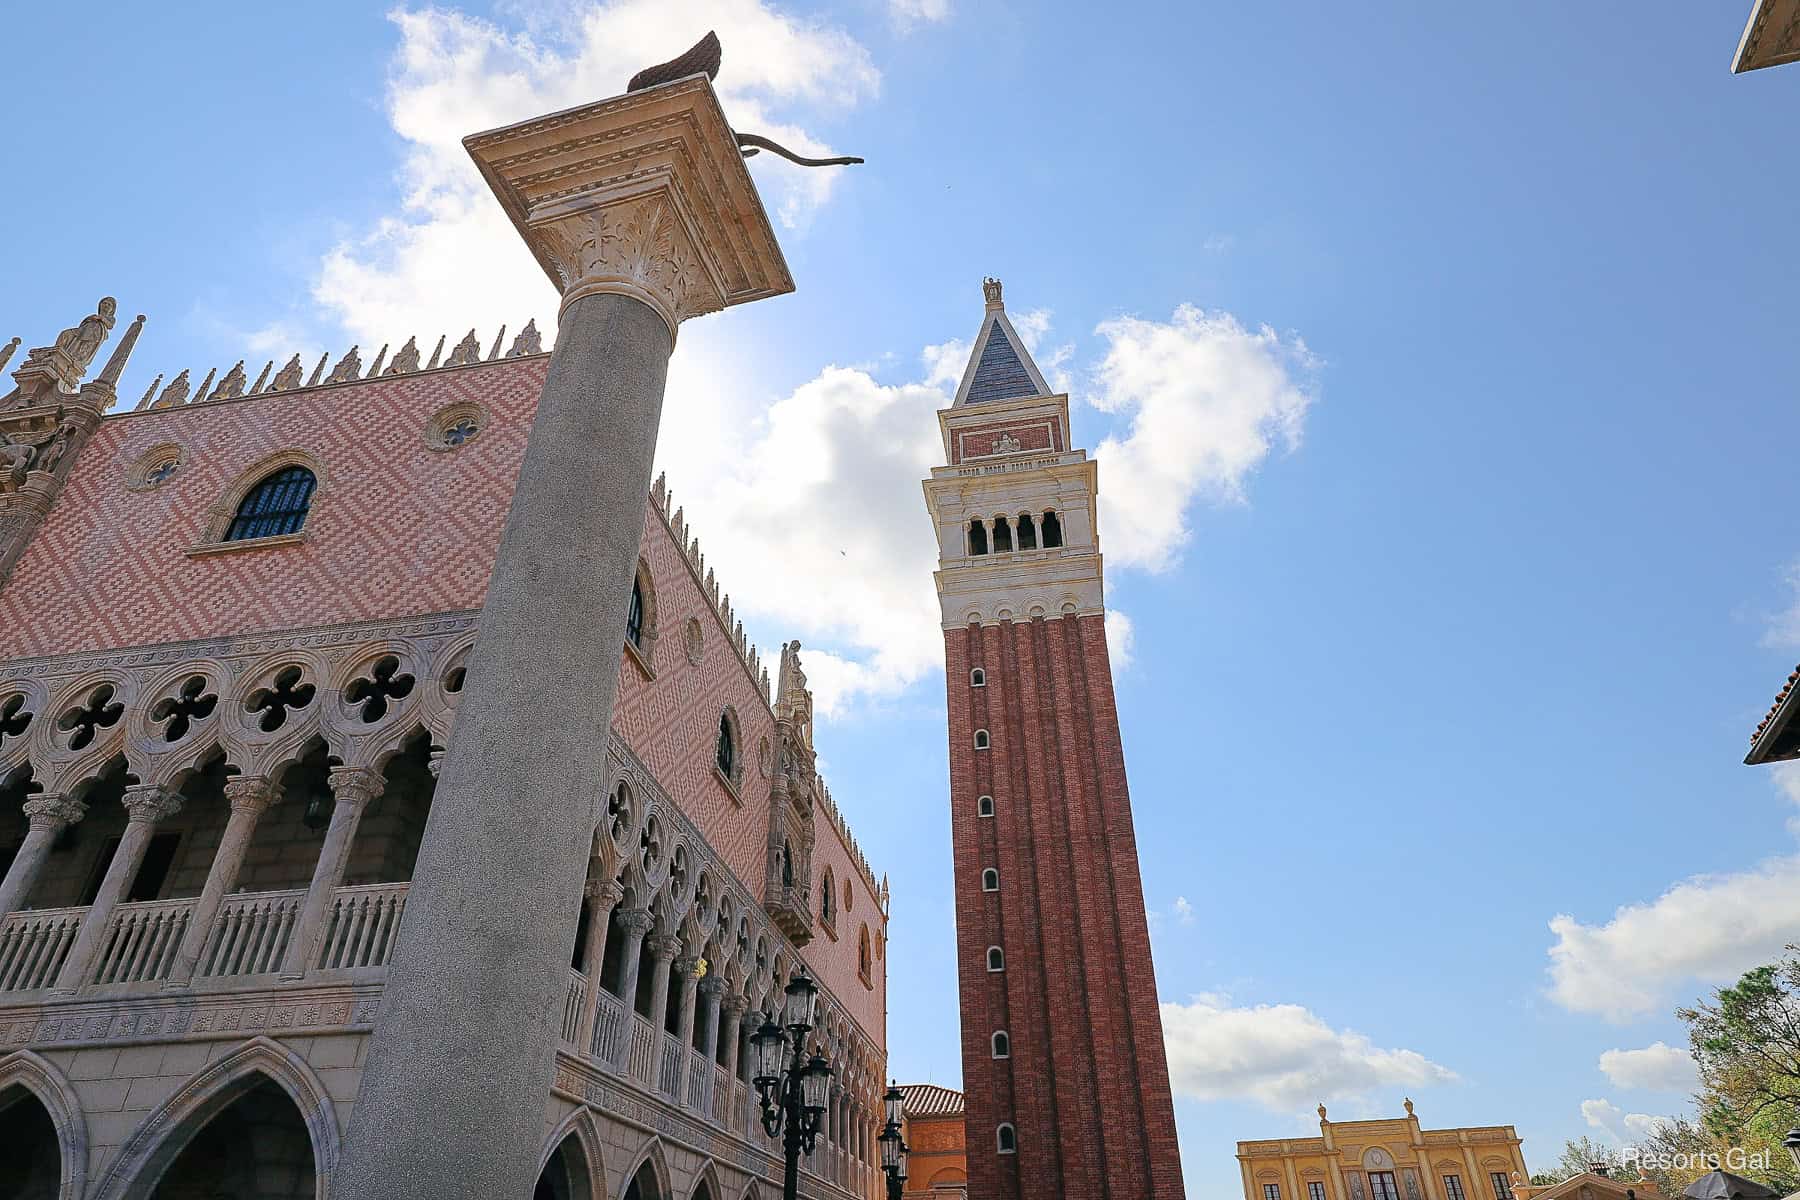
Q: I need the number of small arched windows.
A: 7